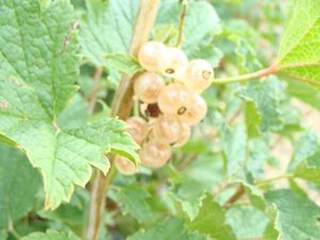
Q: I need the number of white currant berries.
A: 11